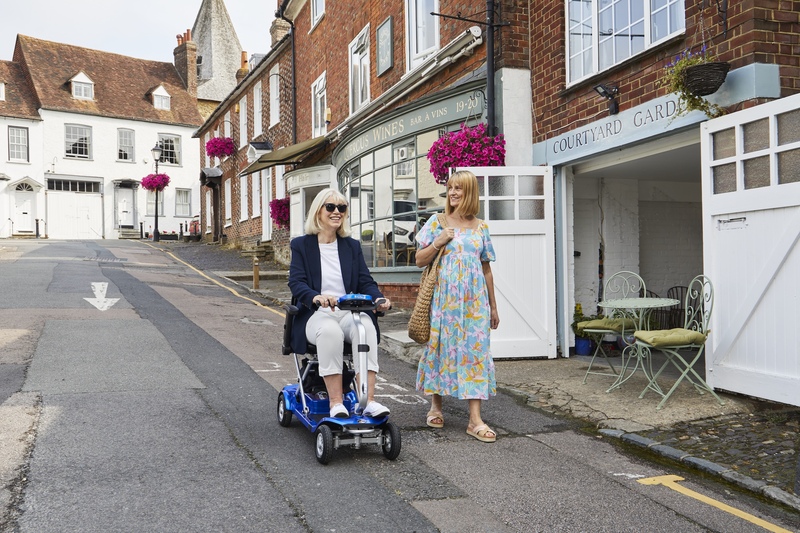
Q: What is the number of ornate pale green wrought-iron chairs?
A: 2